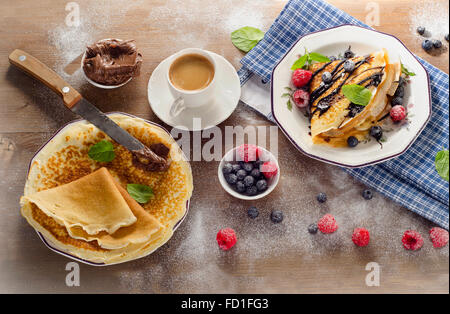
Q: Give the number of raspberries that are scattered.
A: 5